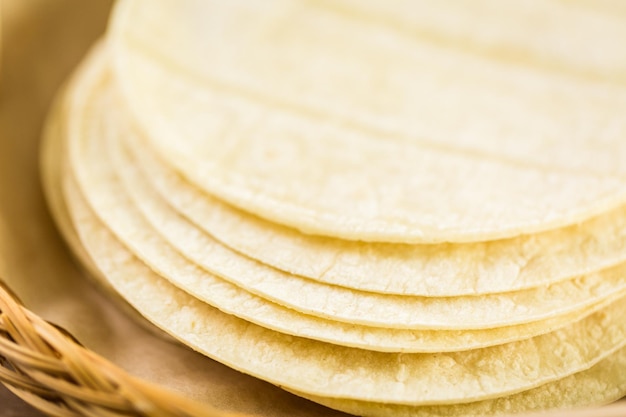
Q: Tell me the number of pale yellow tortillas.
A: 6